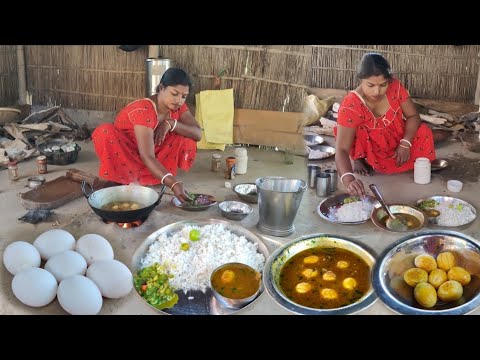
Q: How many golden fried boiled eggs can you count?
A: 7